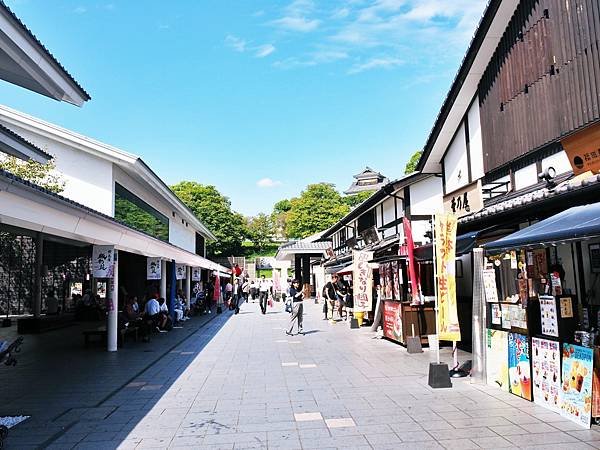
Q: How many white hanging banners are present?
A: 4